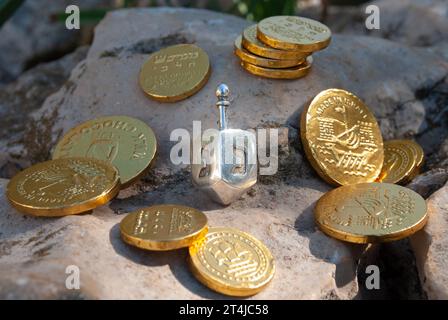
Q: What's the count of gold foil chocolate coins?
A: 13